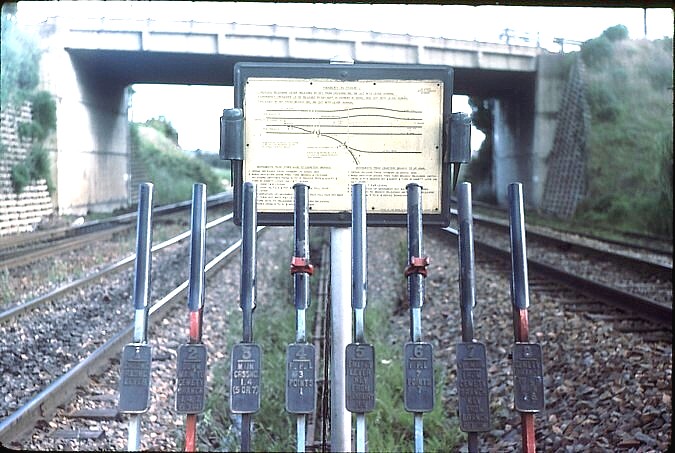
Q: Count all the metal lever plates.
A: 8